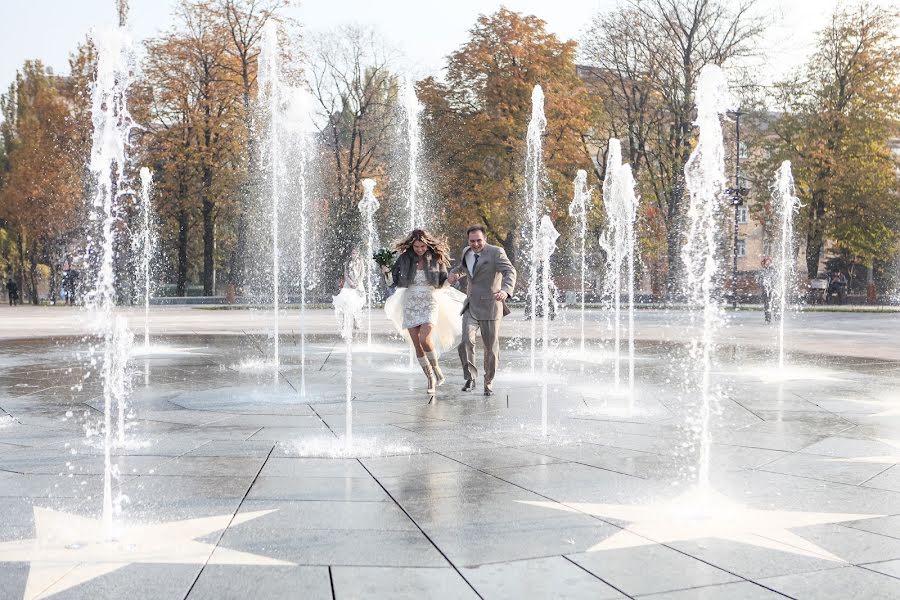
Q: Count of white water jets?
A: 15